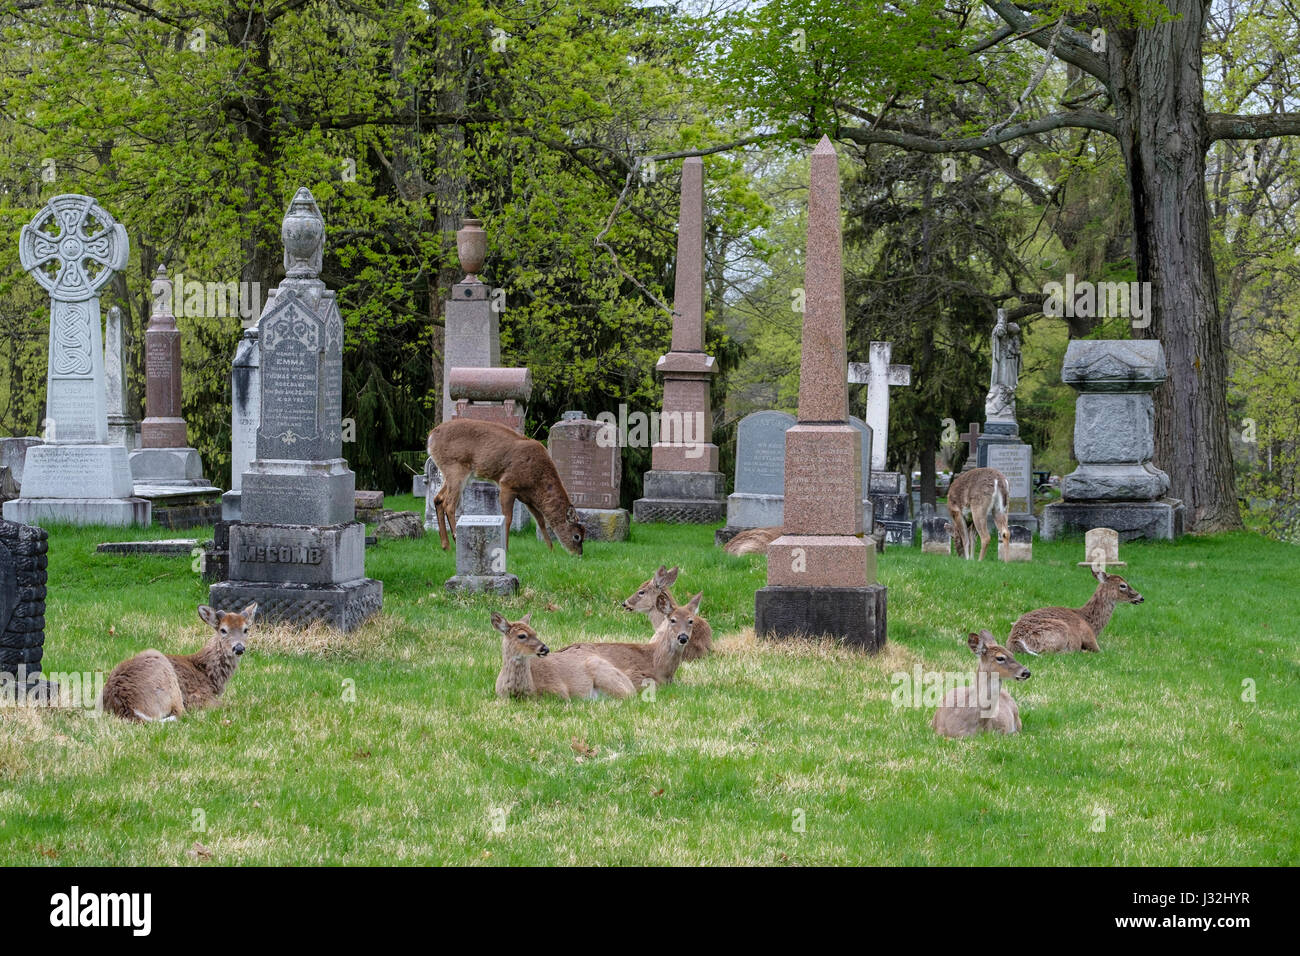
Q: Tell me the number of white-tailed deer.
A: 9